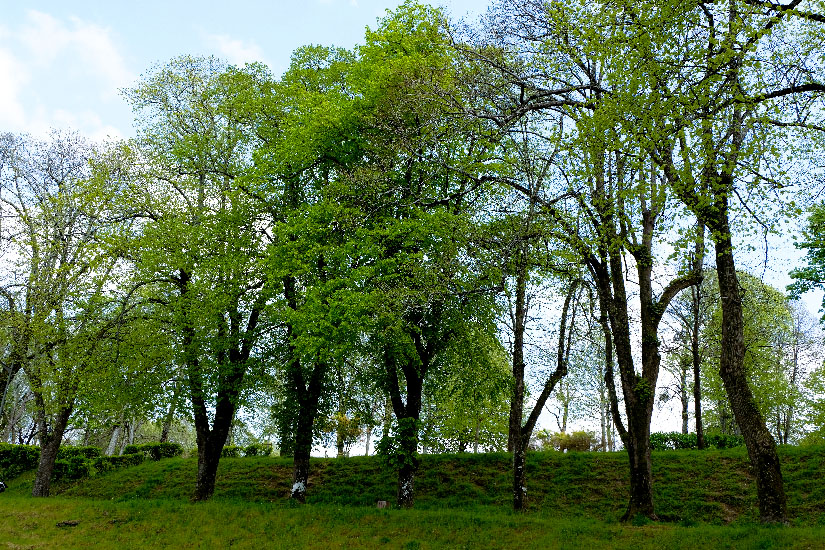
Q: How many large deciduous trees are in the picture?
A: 7